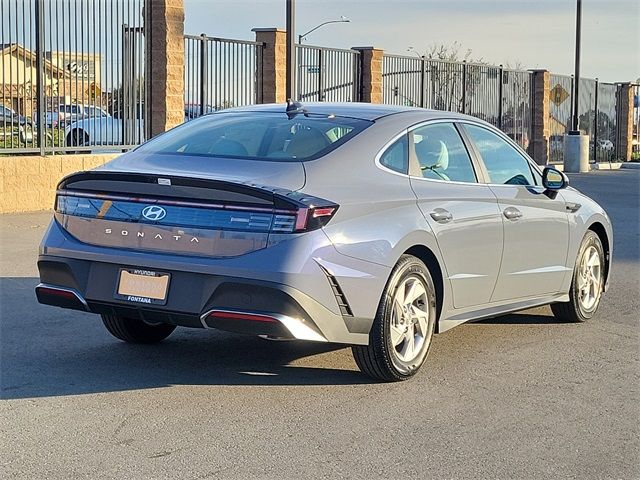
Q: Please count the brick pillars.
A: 5